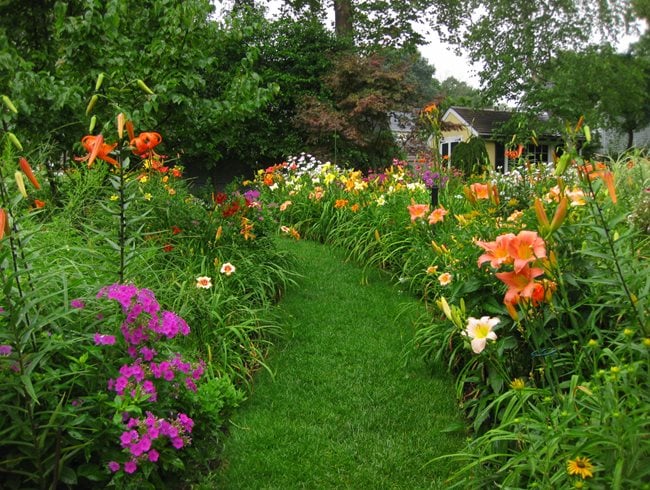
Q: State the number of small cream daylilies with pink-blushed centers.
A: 2